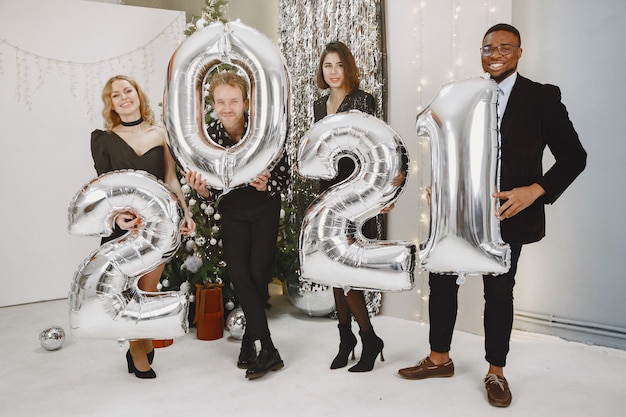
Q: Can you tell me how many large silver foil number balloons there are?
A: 4